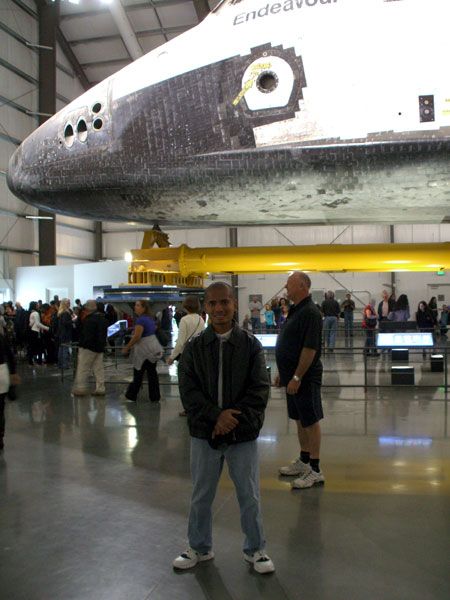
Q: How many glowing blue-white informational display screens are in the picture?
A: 3